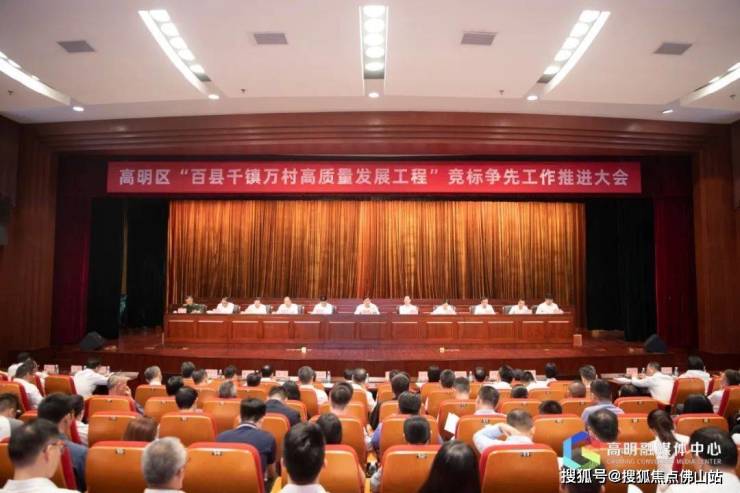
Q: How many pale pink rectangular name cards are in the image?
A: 14